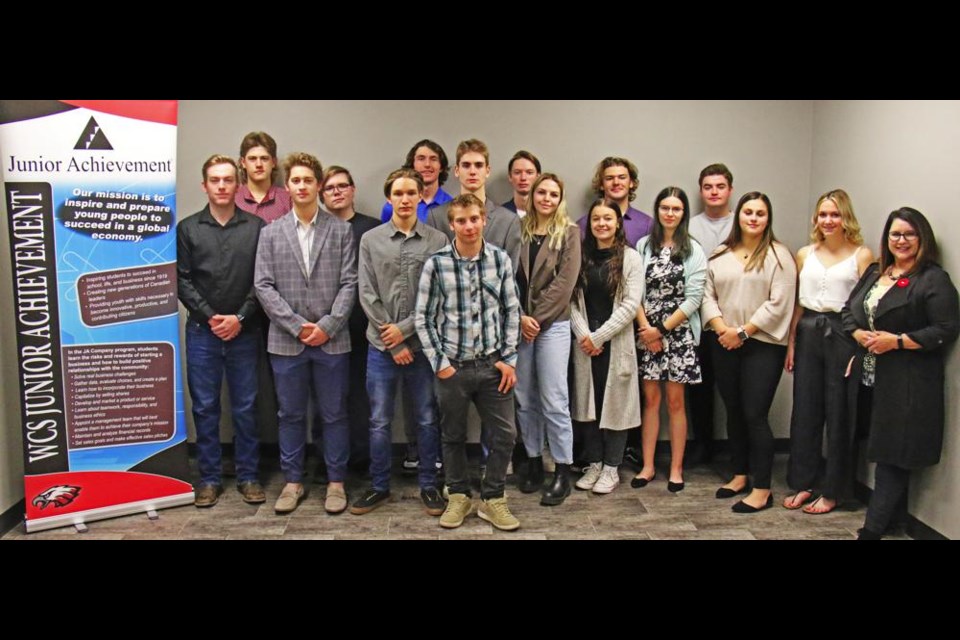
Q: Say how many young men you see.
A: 11